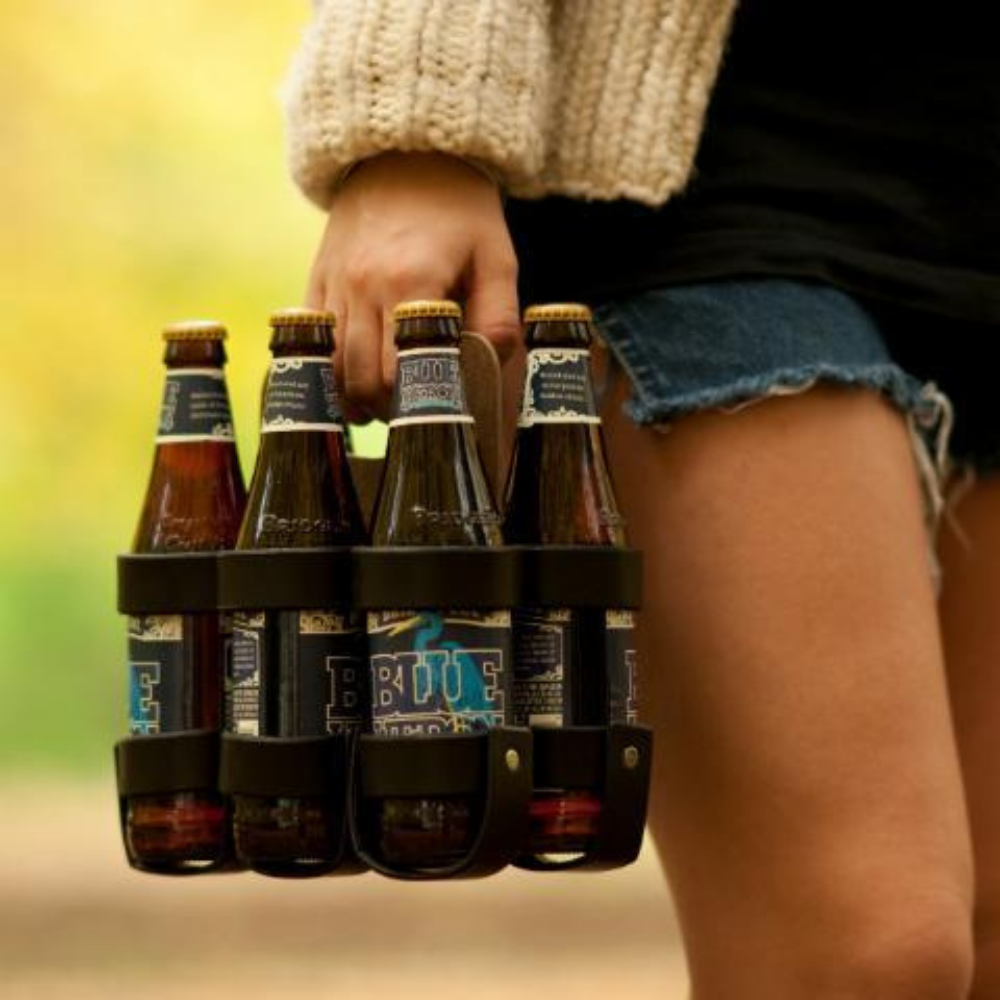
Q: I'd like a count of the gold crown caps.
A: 4